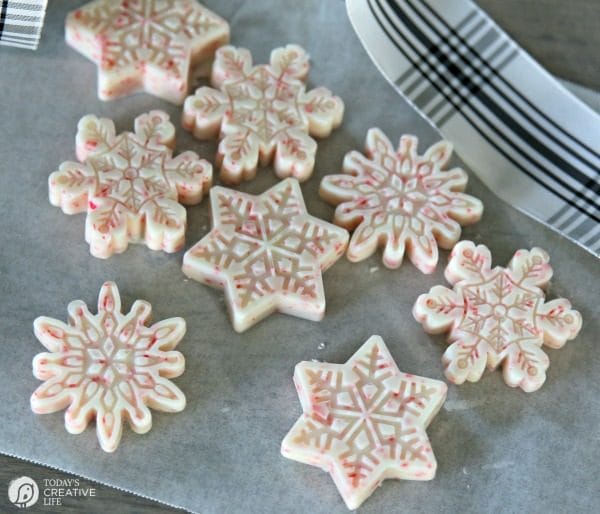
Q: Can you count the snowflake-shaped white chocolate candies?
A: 8